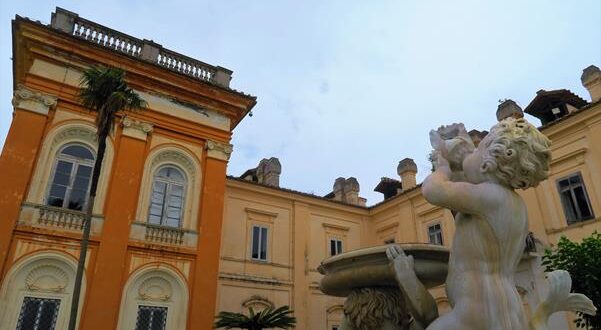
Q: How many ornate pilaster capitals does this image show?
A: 3